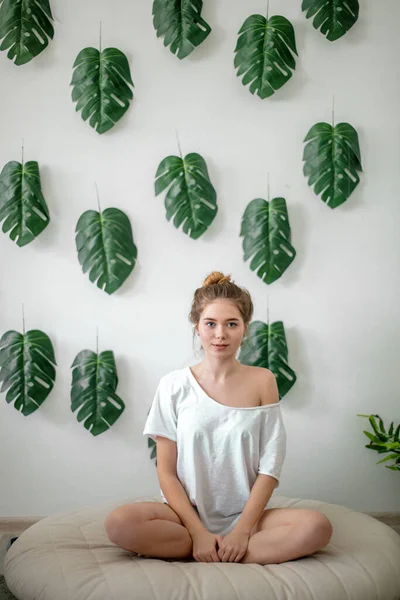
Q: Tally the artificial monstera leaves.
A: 14